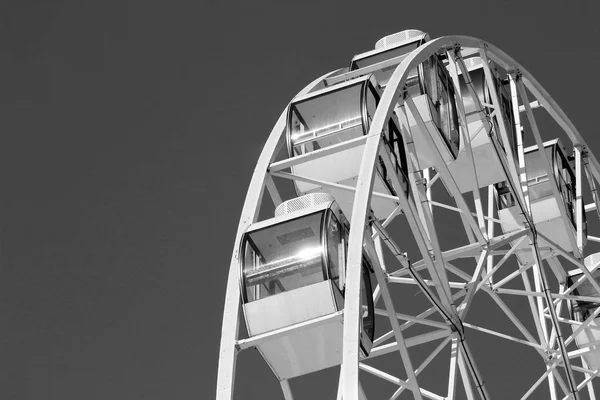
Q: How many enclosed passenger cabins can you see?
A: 6